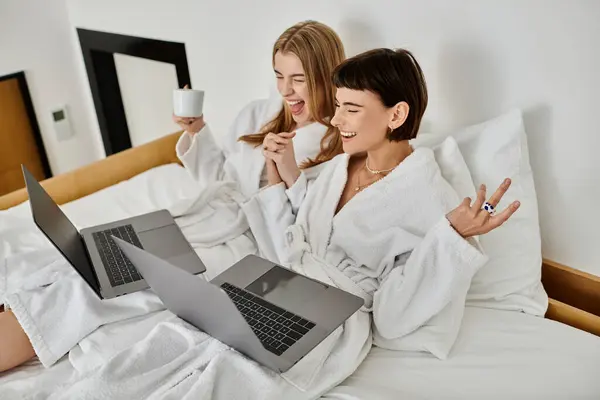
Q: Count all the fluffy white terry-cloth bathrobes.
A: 2